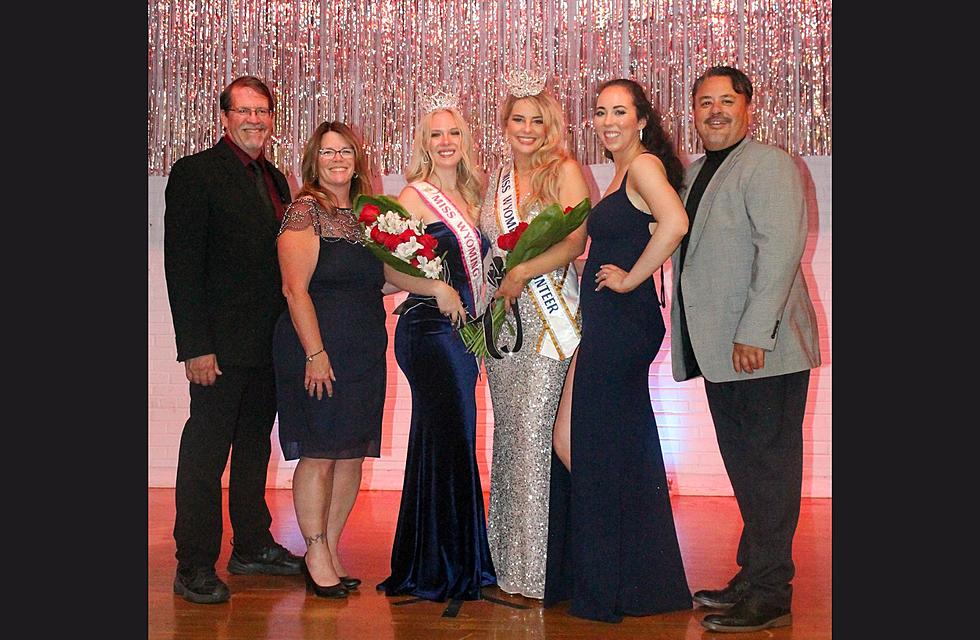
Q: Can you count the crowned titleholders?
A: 2